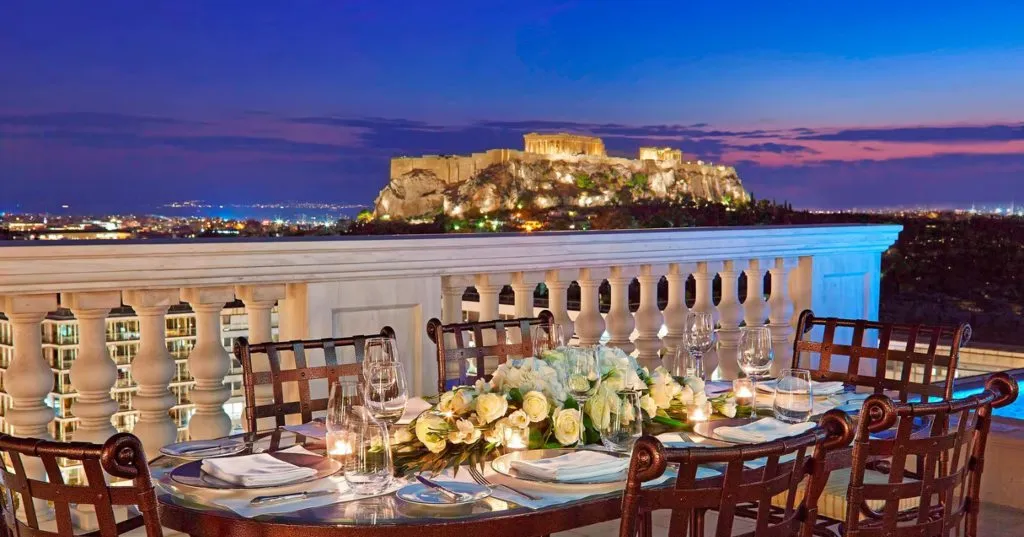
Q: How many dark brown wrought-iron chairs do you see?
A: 6